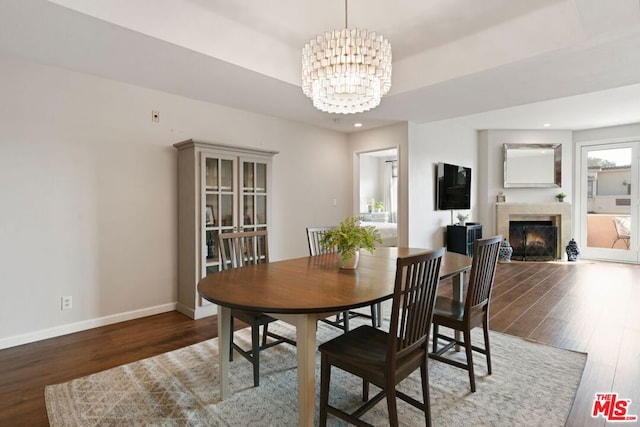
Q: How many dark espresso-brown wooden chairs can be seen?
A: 4